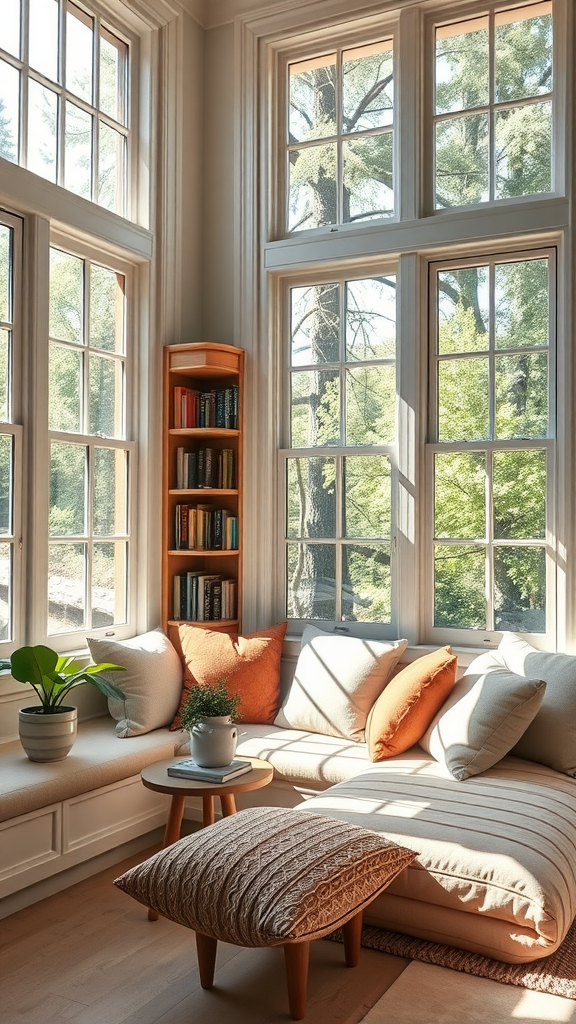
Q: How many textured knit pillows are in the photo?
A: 1